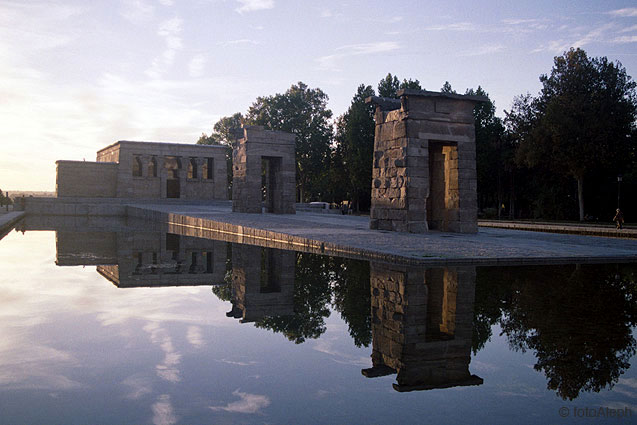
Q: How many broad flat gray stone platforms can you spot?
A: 1